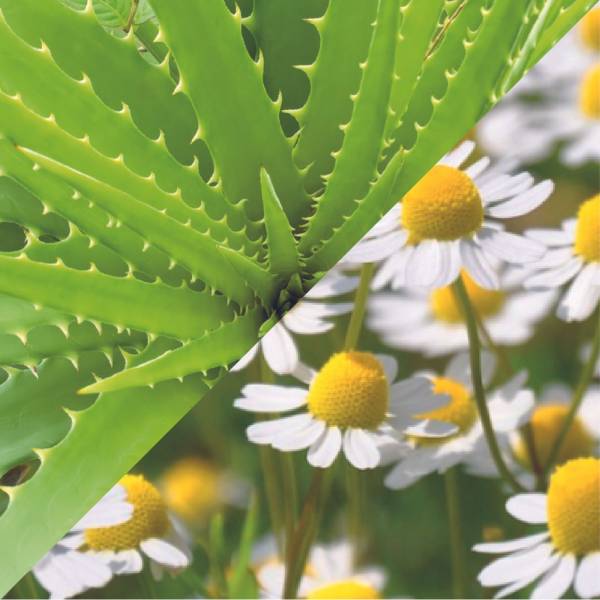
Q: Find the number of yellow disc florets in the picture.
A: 12